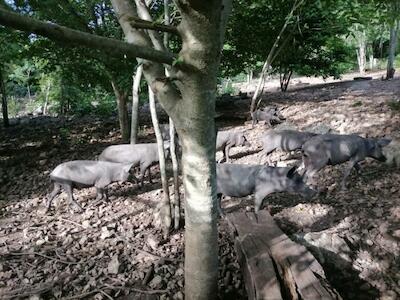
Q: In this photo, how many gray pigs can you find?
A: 7